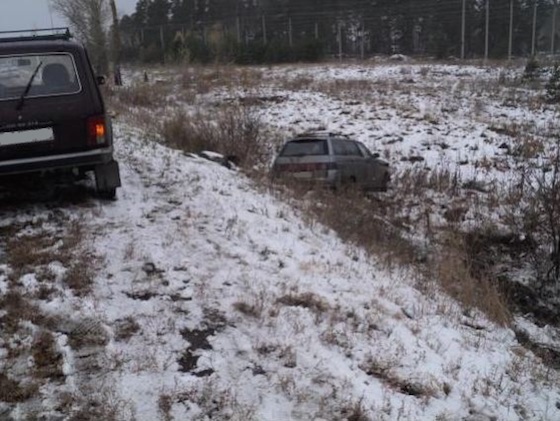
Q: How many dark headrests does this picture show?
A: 1